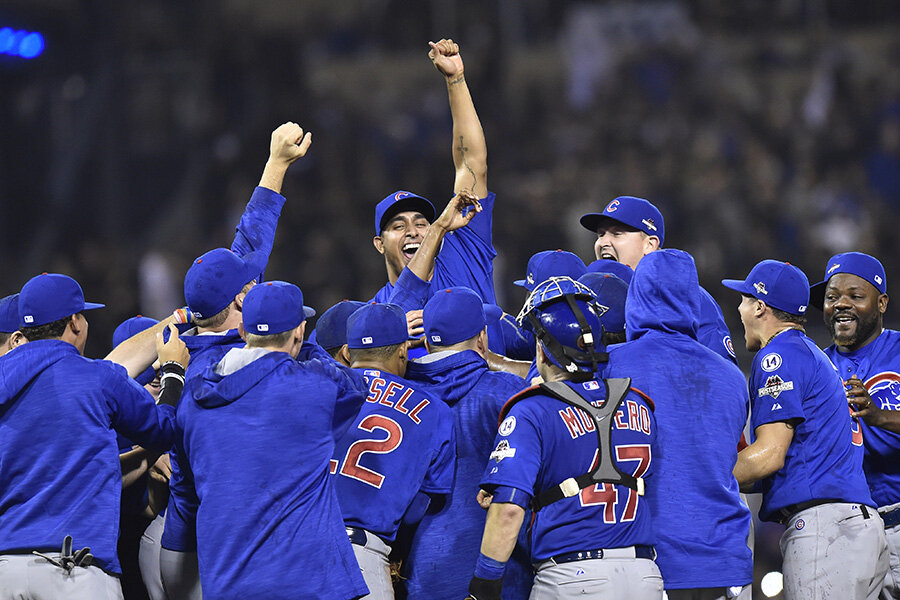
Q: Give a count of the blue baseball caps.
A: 15